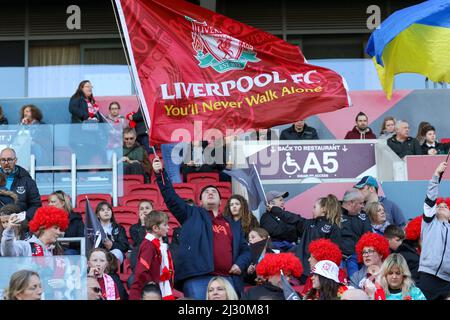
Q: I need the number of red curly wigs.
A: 6